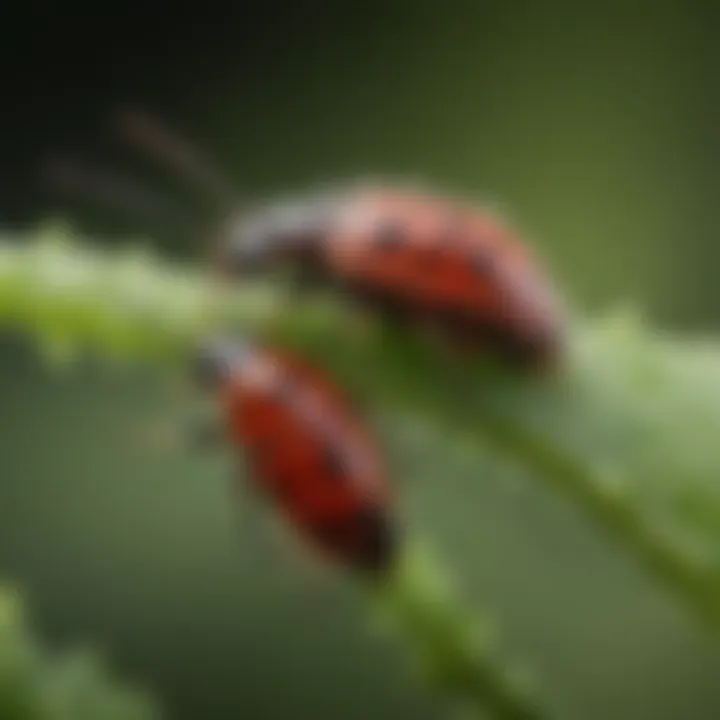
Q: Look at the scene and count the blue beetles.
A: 0